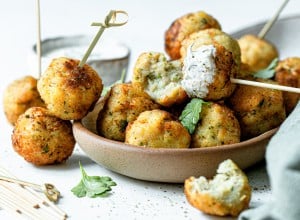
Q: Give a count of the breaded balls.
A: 13